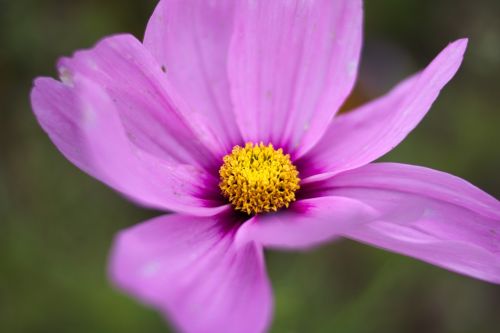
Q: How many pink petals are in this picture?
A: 8